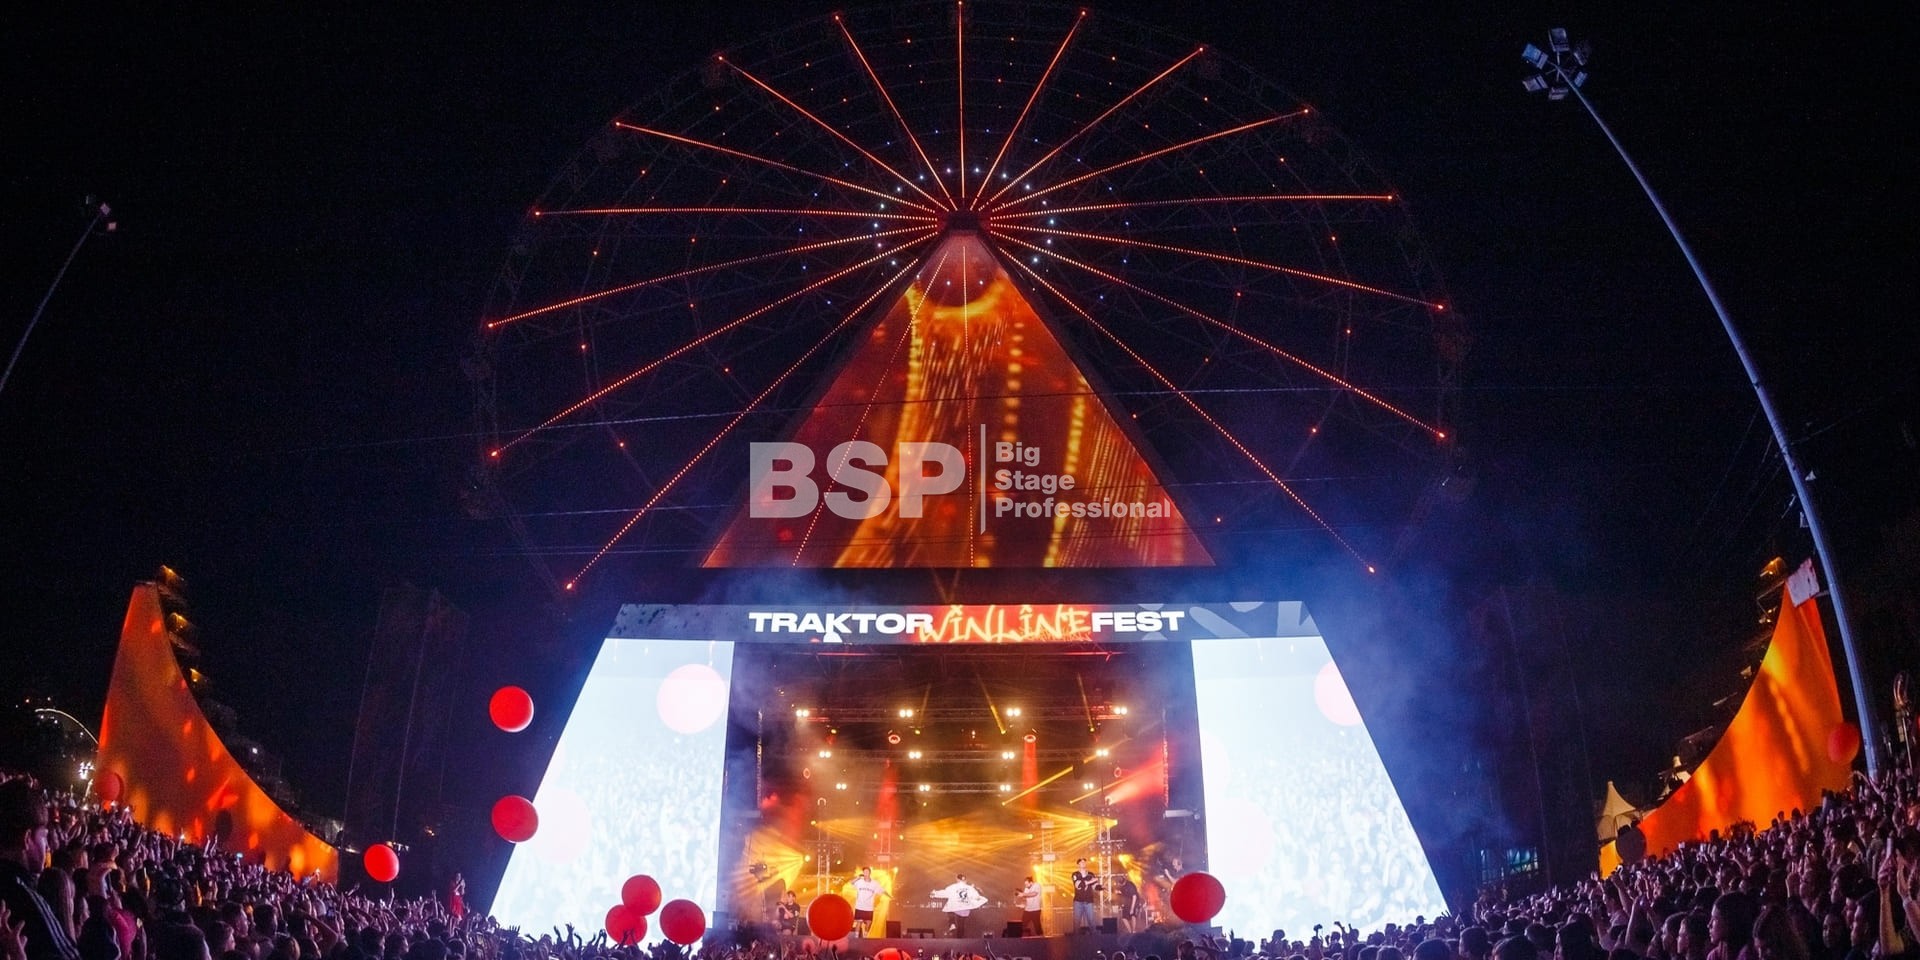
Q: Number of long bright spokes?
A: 15